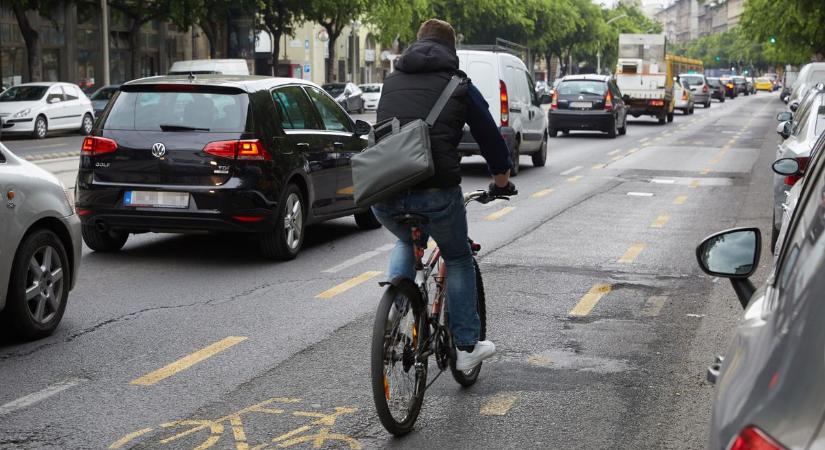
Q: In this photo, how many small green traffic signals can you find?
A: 3